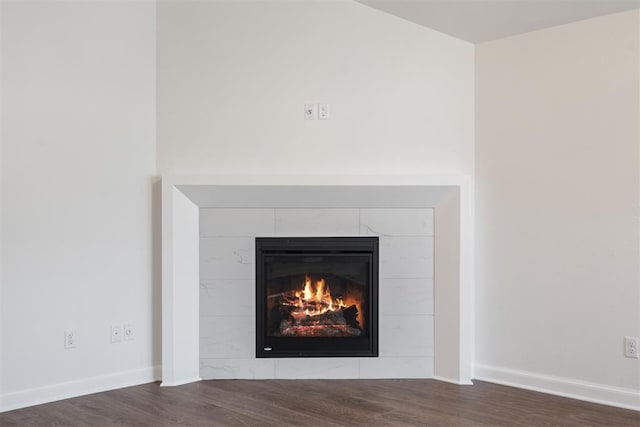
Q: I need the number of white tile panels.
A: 12